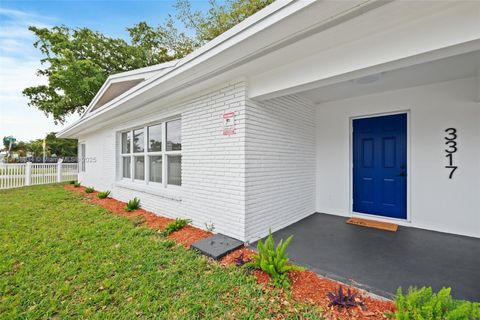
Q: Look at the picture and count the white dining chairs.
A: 0